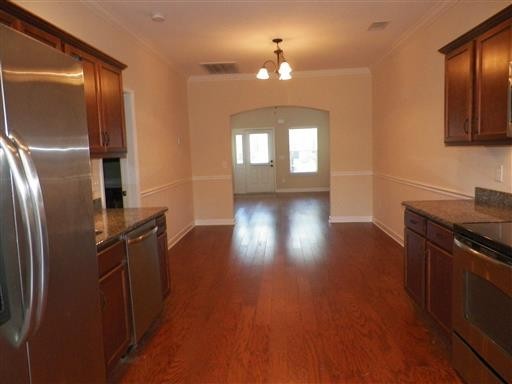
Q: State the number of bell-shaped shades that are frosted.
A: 3